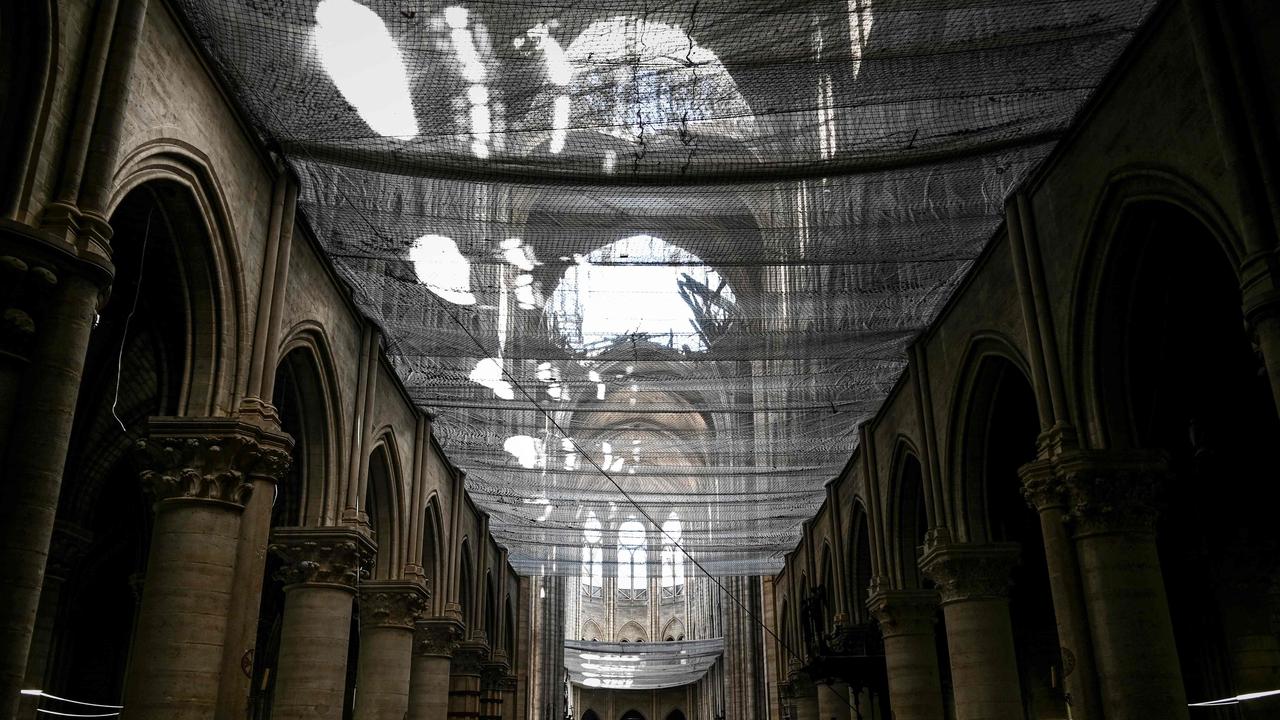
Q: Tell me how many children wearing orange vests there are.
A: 0